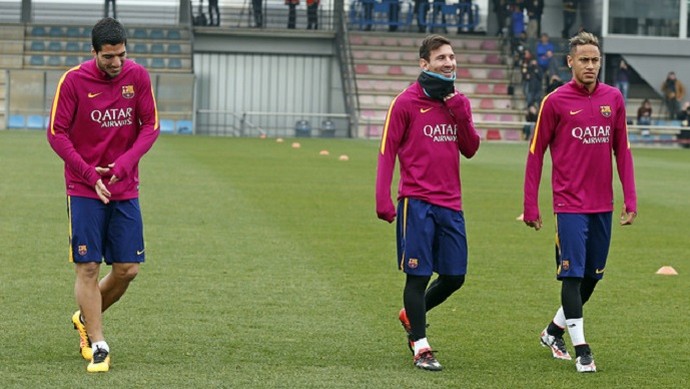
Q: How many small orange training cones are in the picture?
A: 7